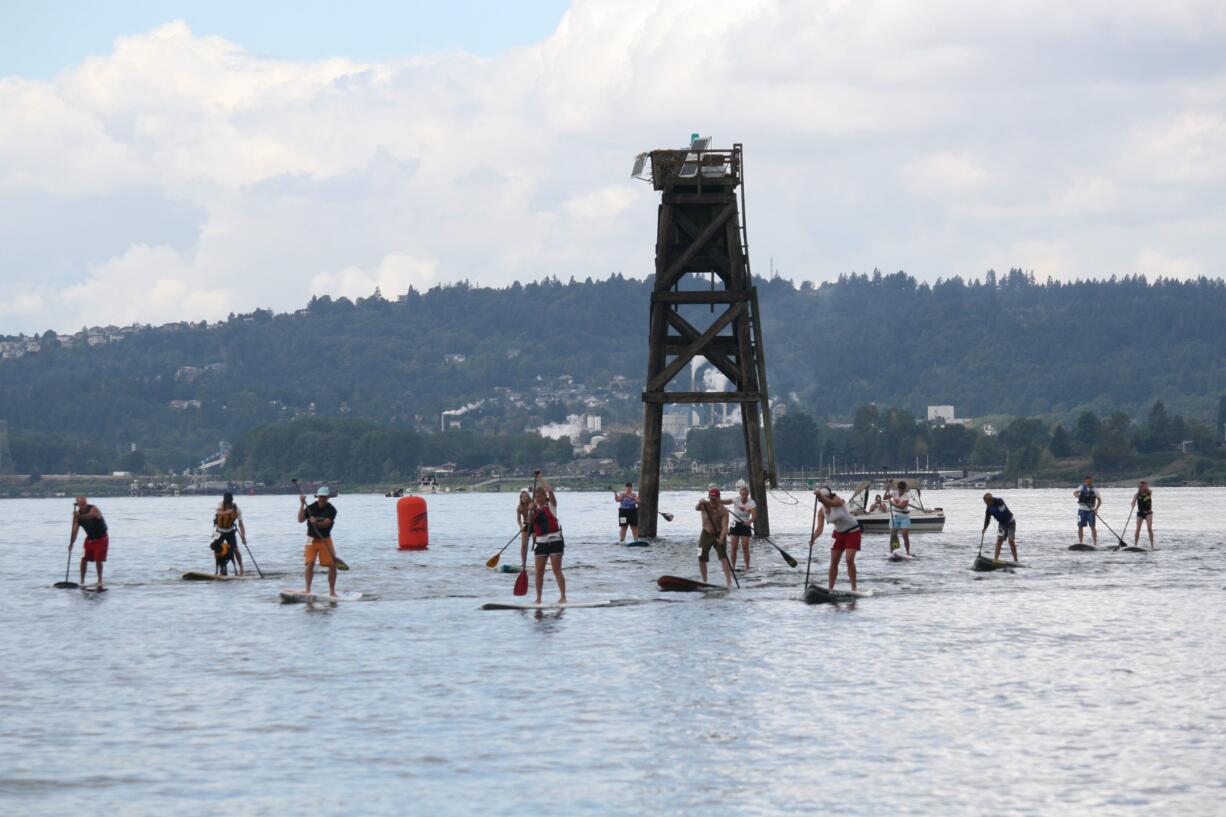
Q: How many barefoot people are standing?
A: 13